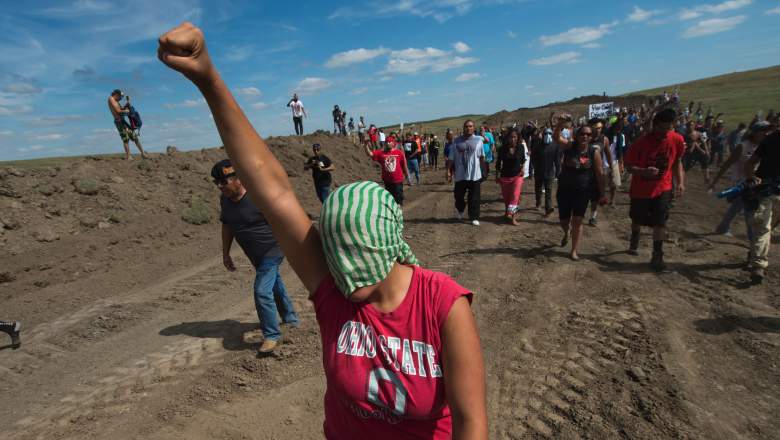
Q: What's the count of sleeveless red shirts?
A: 1